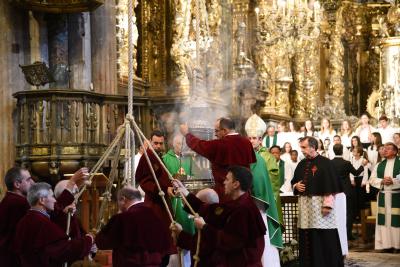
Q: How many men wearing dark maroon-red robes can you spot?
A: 8